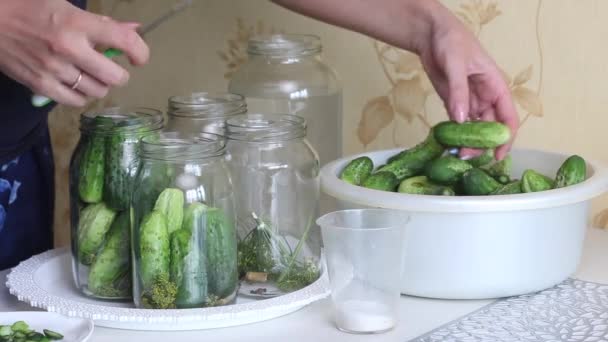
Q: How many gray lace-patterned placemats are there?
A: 1